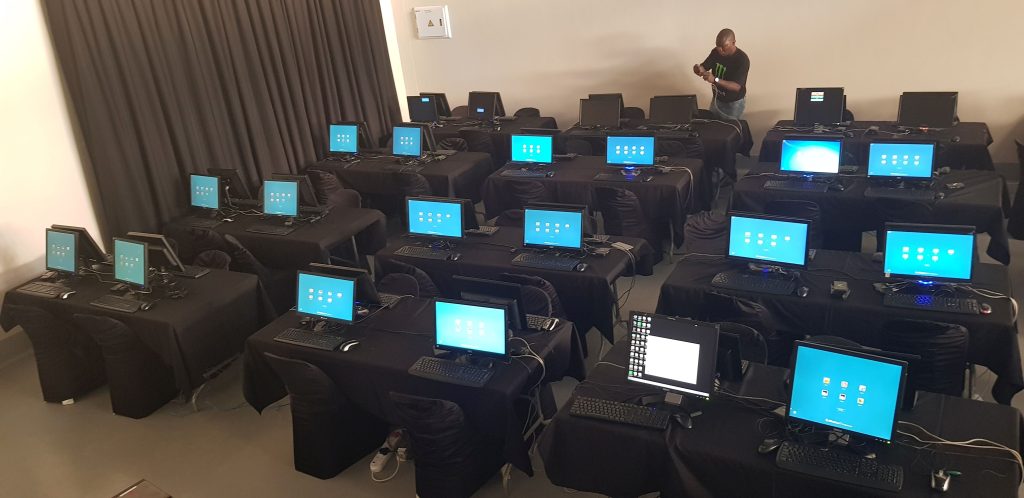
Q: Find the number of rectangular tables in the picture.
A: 12